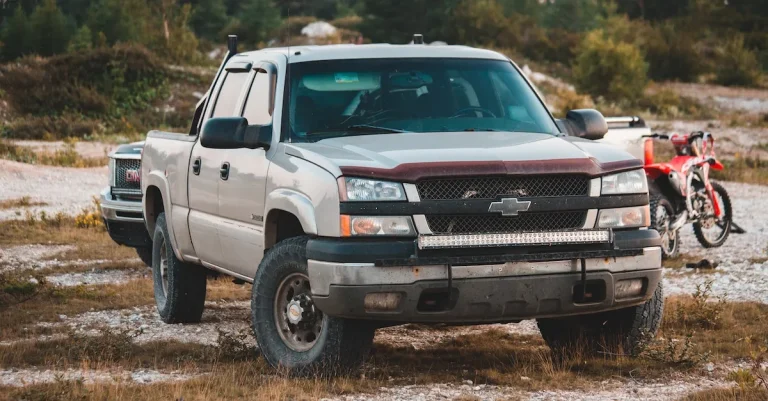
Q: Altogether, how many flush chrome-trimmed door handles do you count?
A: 2